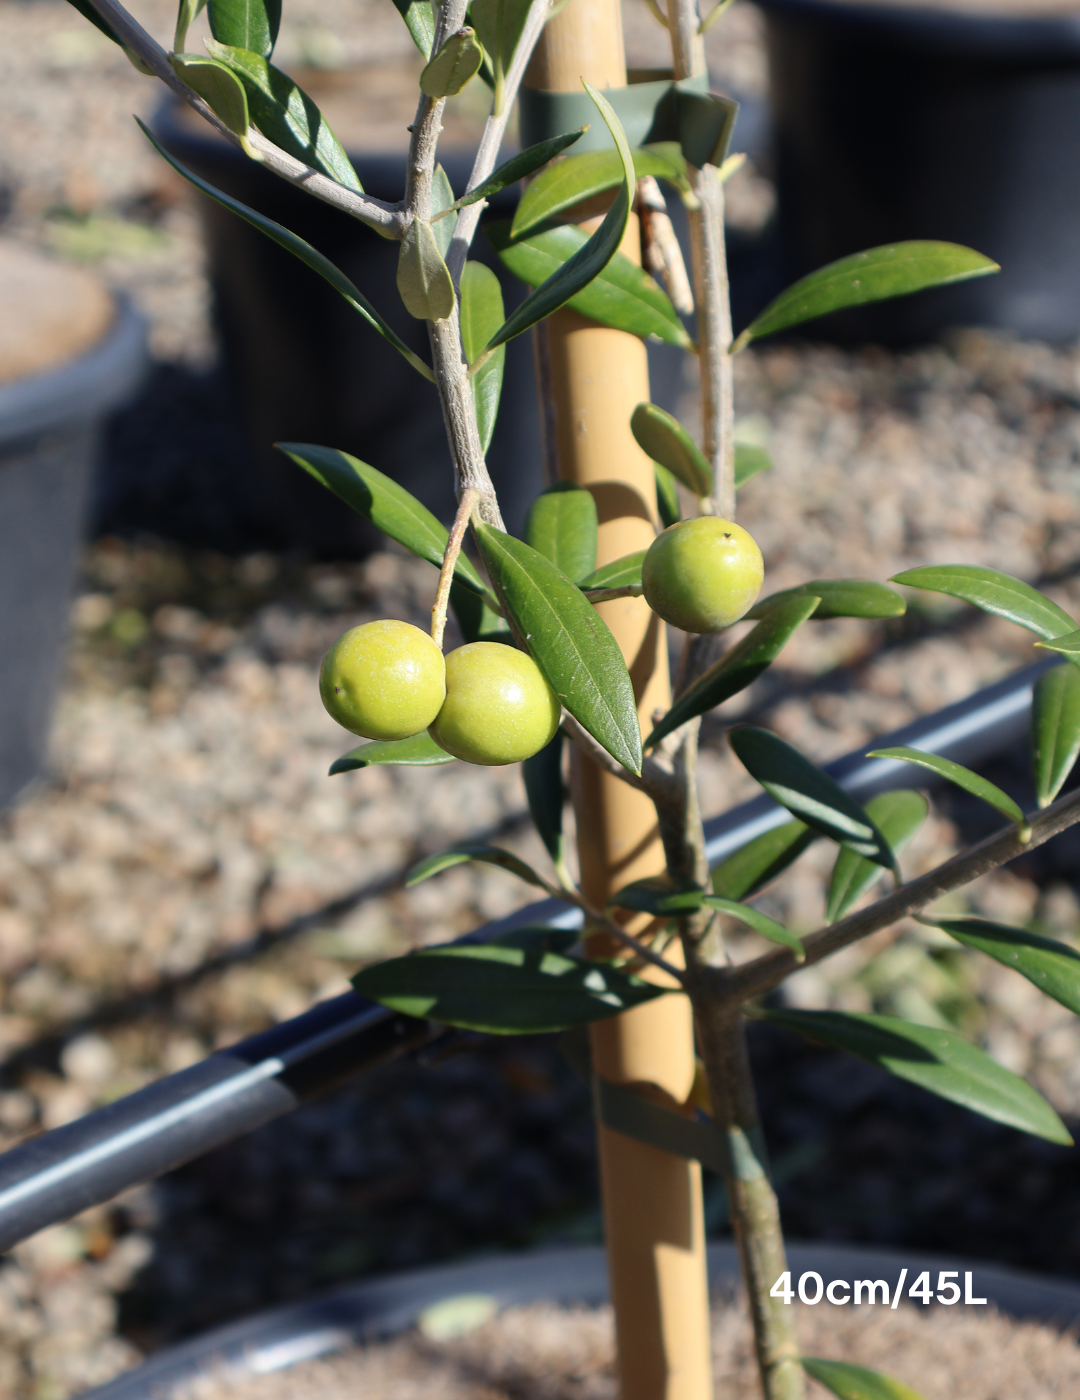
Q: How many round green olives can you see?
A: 3